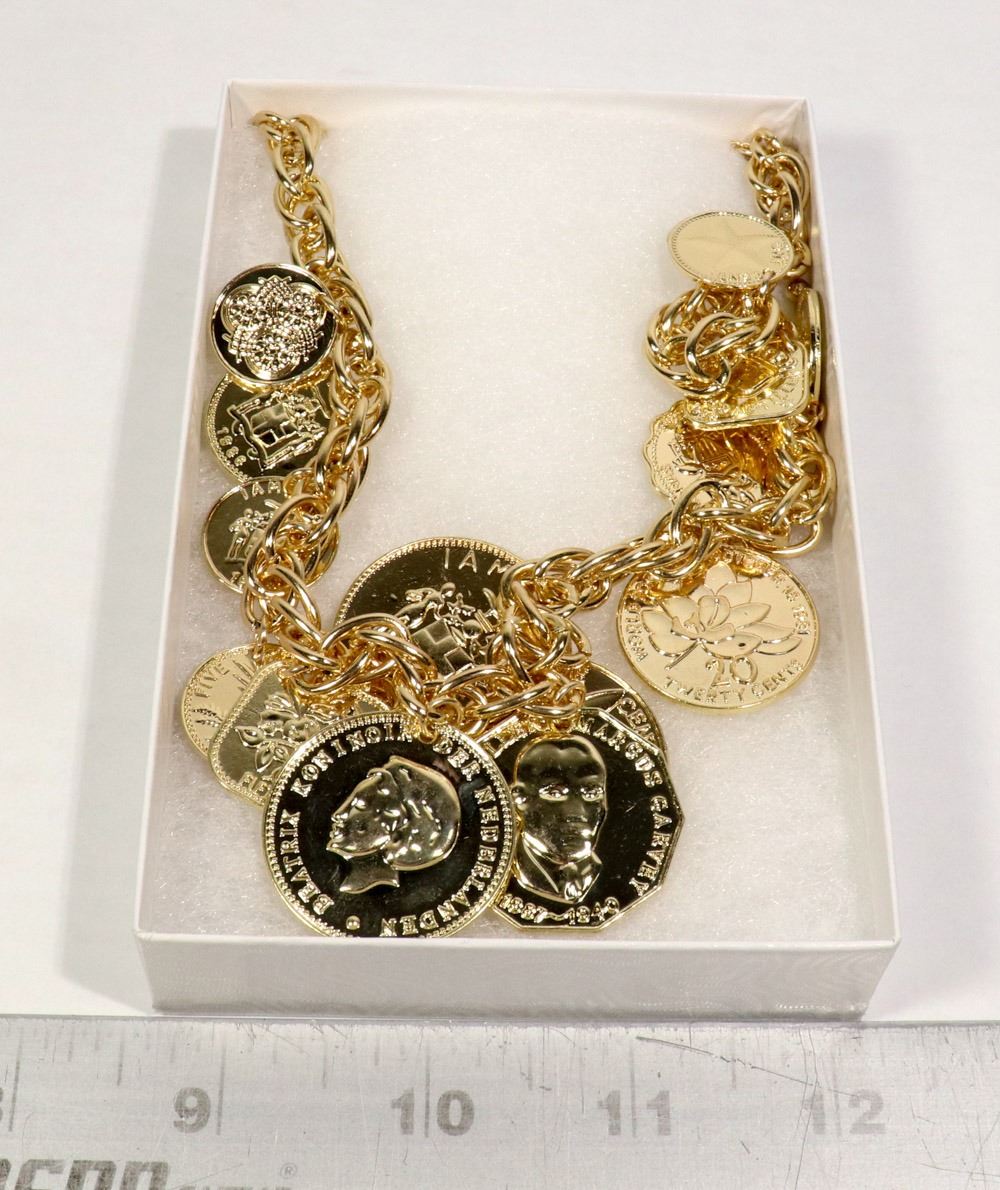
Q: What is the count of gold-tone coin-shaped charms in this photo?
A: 14